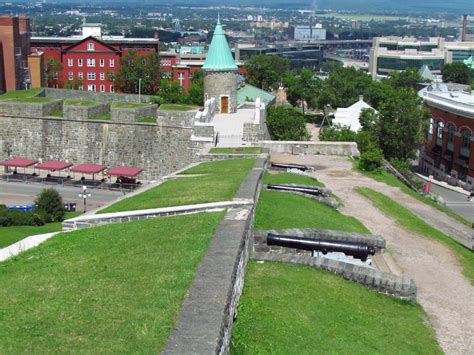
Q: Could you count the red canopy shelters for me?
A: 4